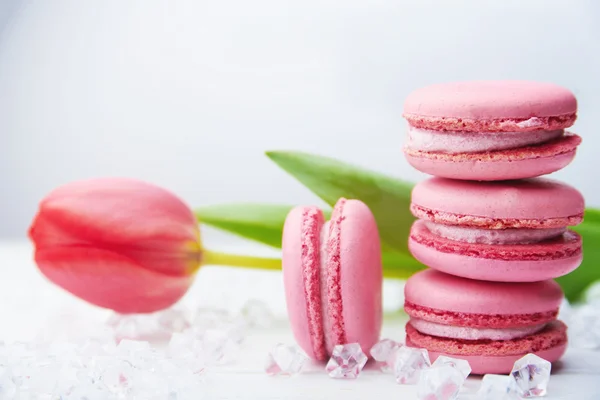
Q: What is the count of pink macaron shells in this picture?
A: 8